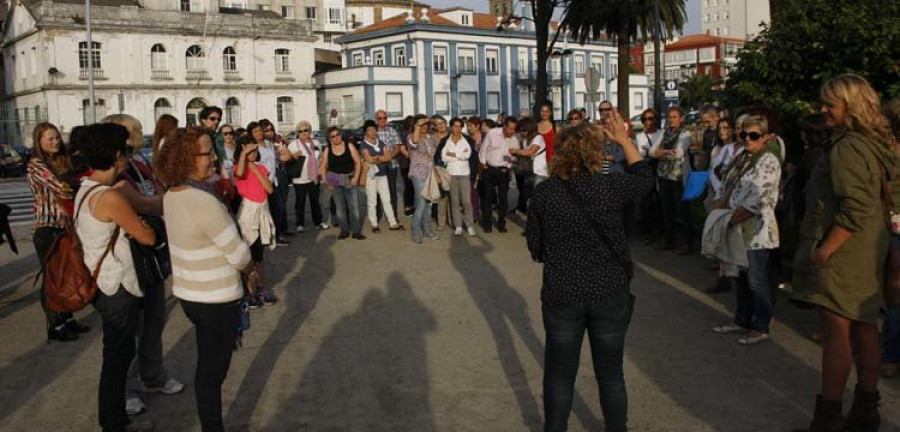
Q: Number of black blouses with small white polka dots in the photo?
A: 1